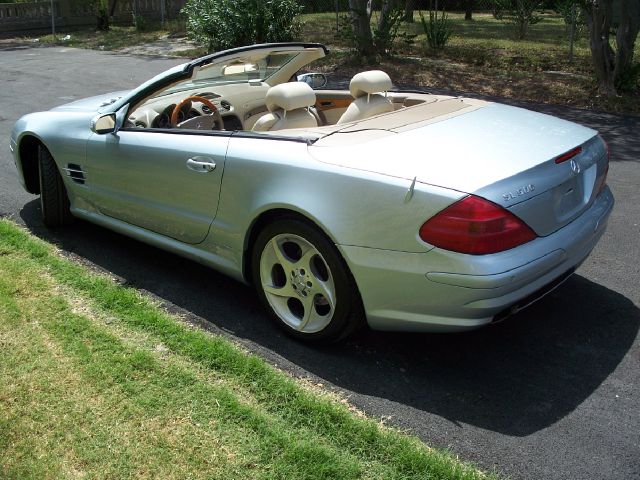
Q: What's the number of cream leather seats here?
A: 2